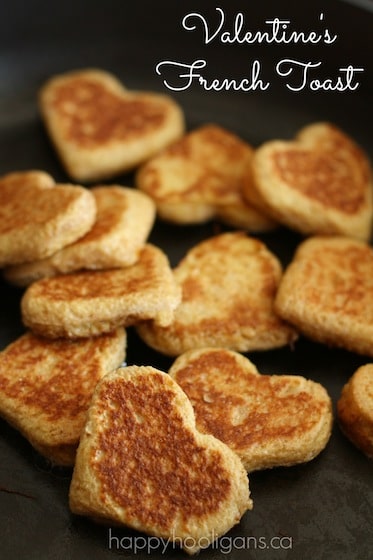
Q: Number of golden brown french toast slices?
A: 12